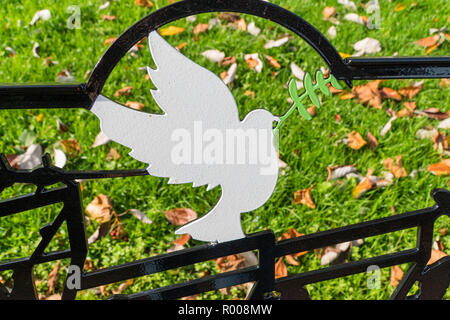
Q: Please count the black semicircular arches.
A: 1